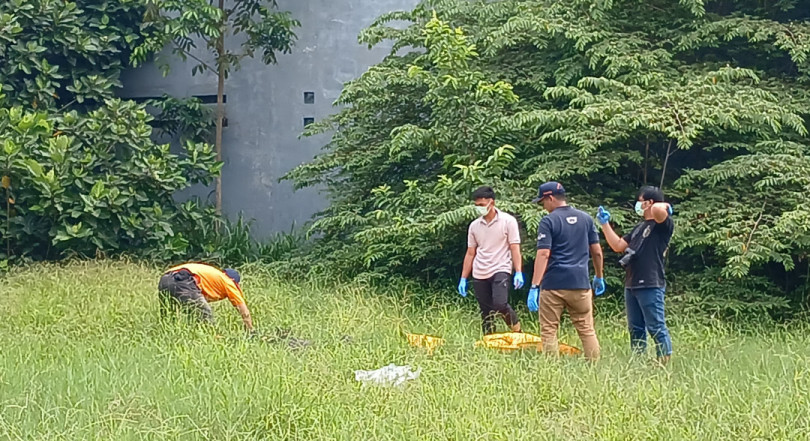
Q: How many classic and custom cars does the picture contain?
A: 0